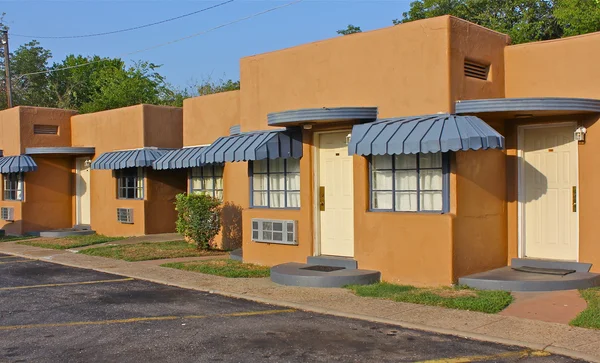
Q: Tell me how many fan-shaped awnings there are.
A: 5